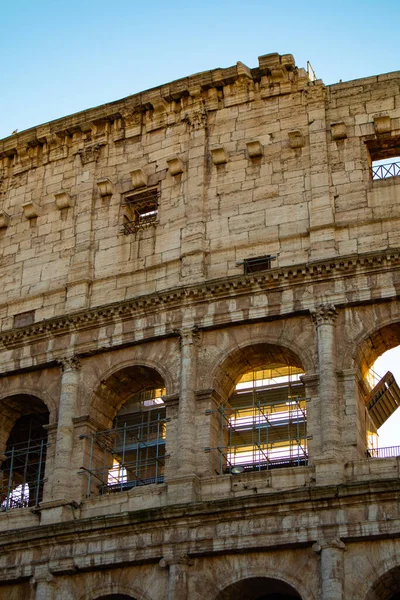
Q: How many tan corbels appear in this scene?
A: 11